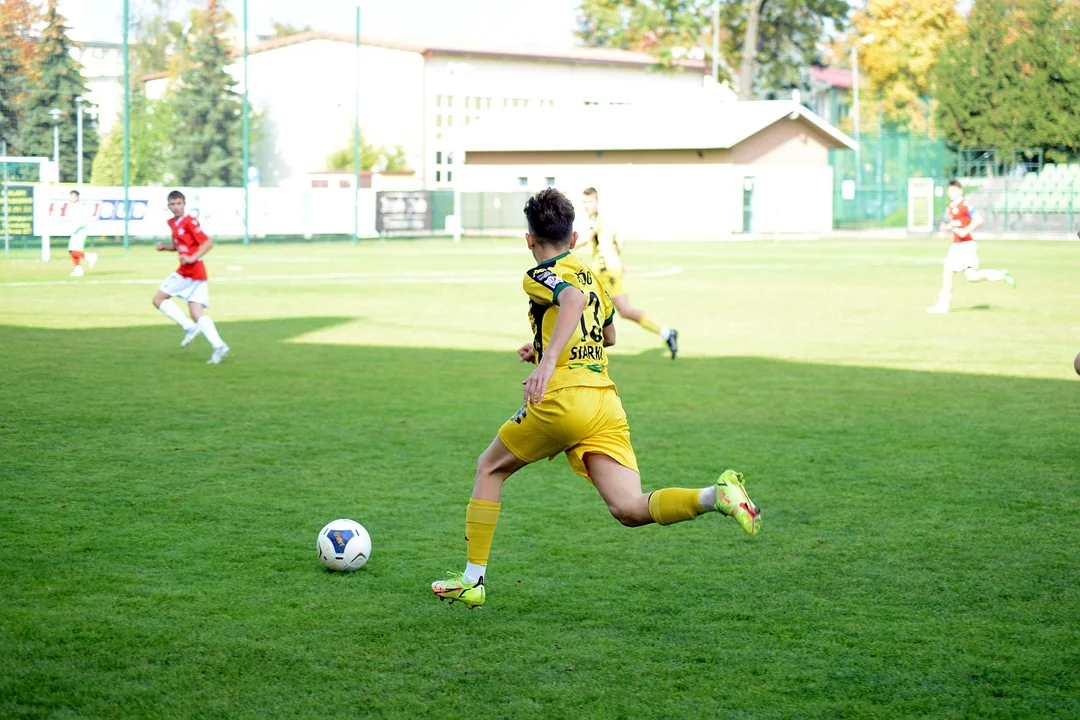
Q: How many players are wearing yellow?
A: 2